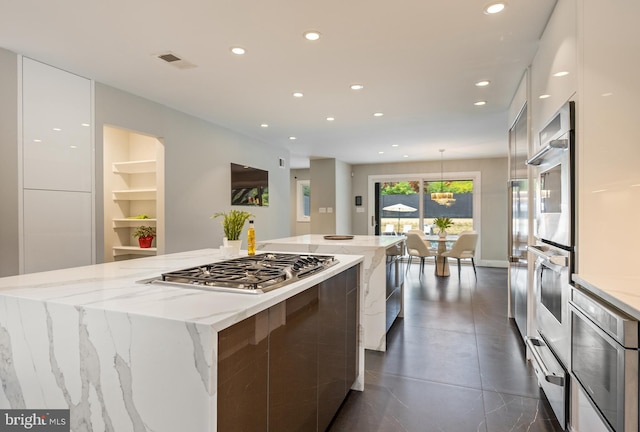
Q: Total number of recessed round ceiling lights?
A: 14